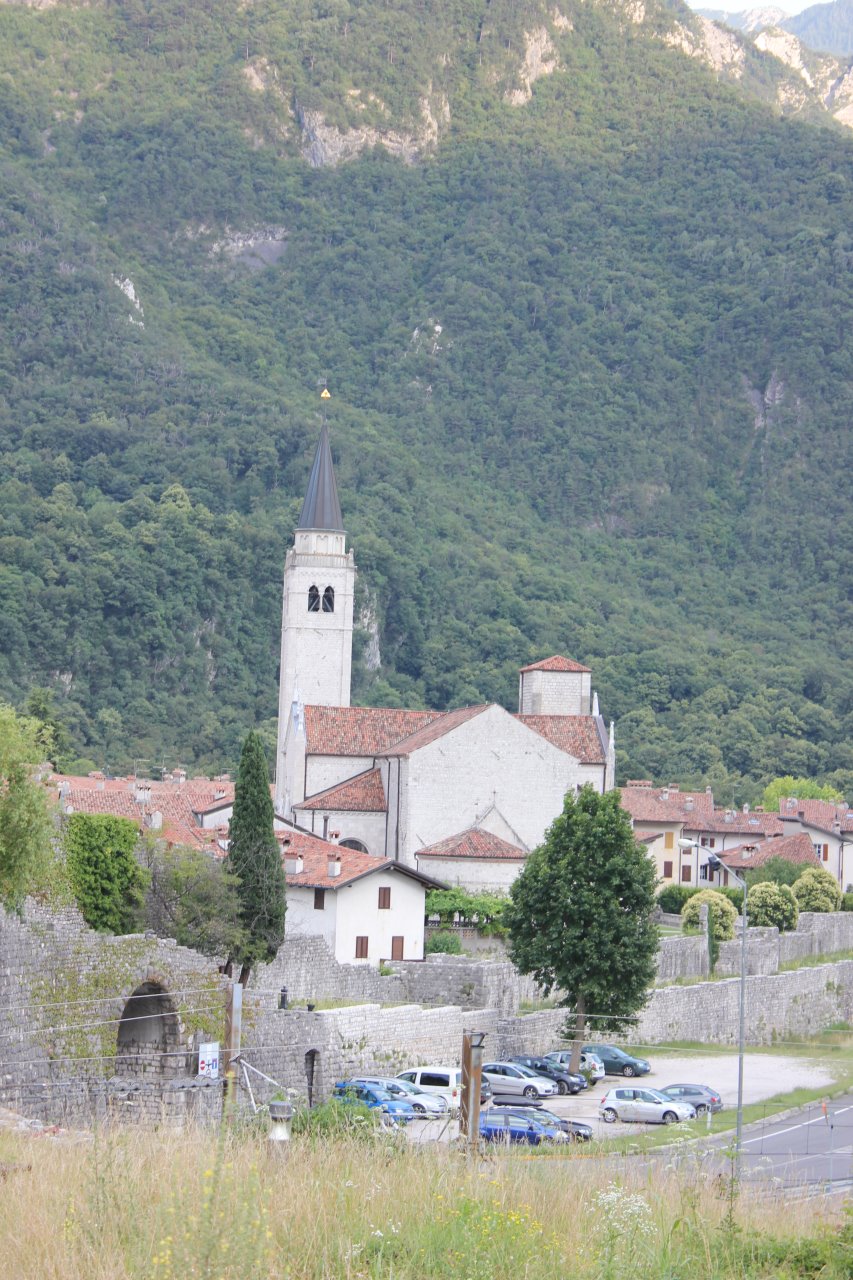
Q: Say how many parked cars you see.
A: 12